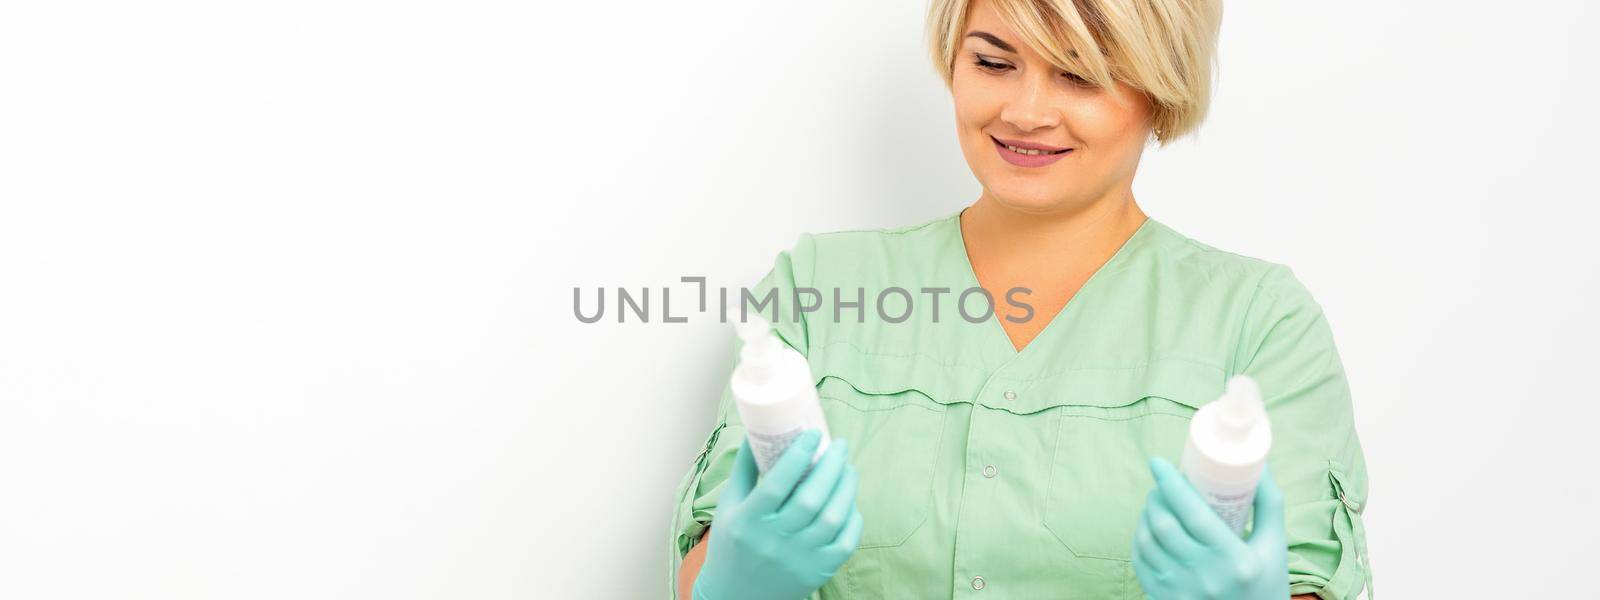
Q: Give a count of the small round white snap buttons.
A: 3